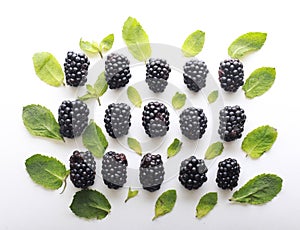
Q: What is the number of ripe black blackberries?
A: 15